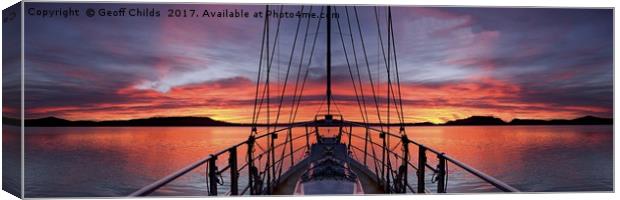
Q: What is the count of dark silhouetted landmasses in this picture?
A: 2